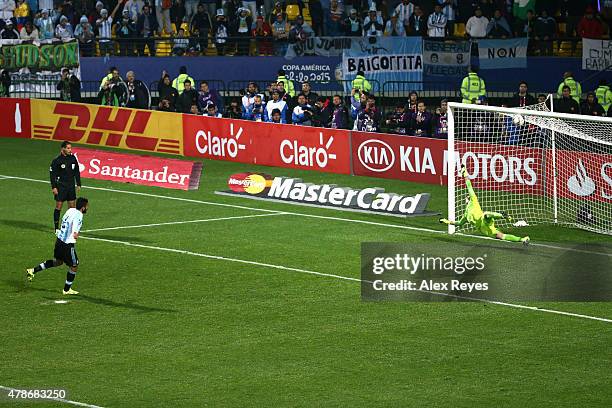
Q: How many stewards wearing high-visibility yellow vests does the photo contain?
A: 7